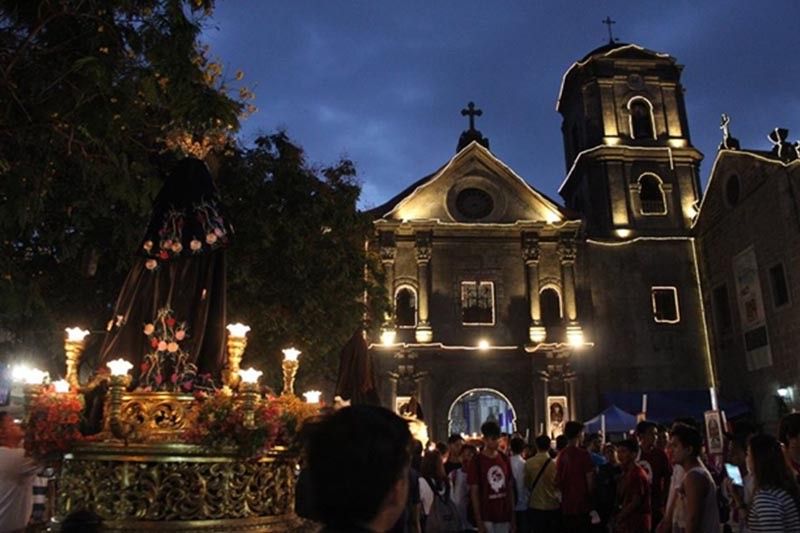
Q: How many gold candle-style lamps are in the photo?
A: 8